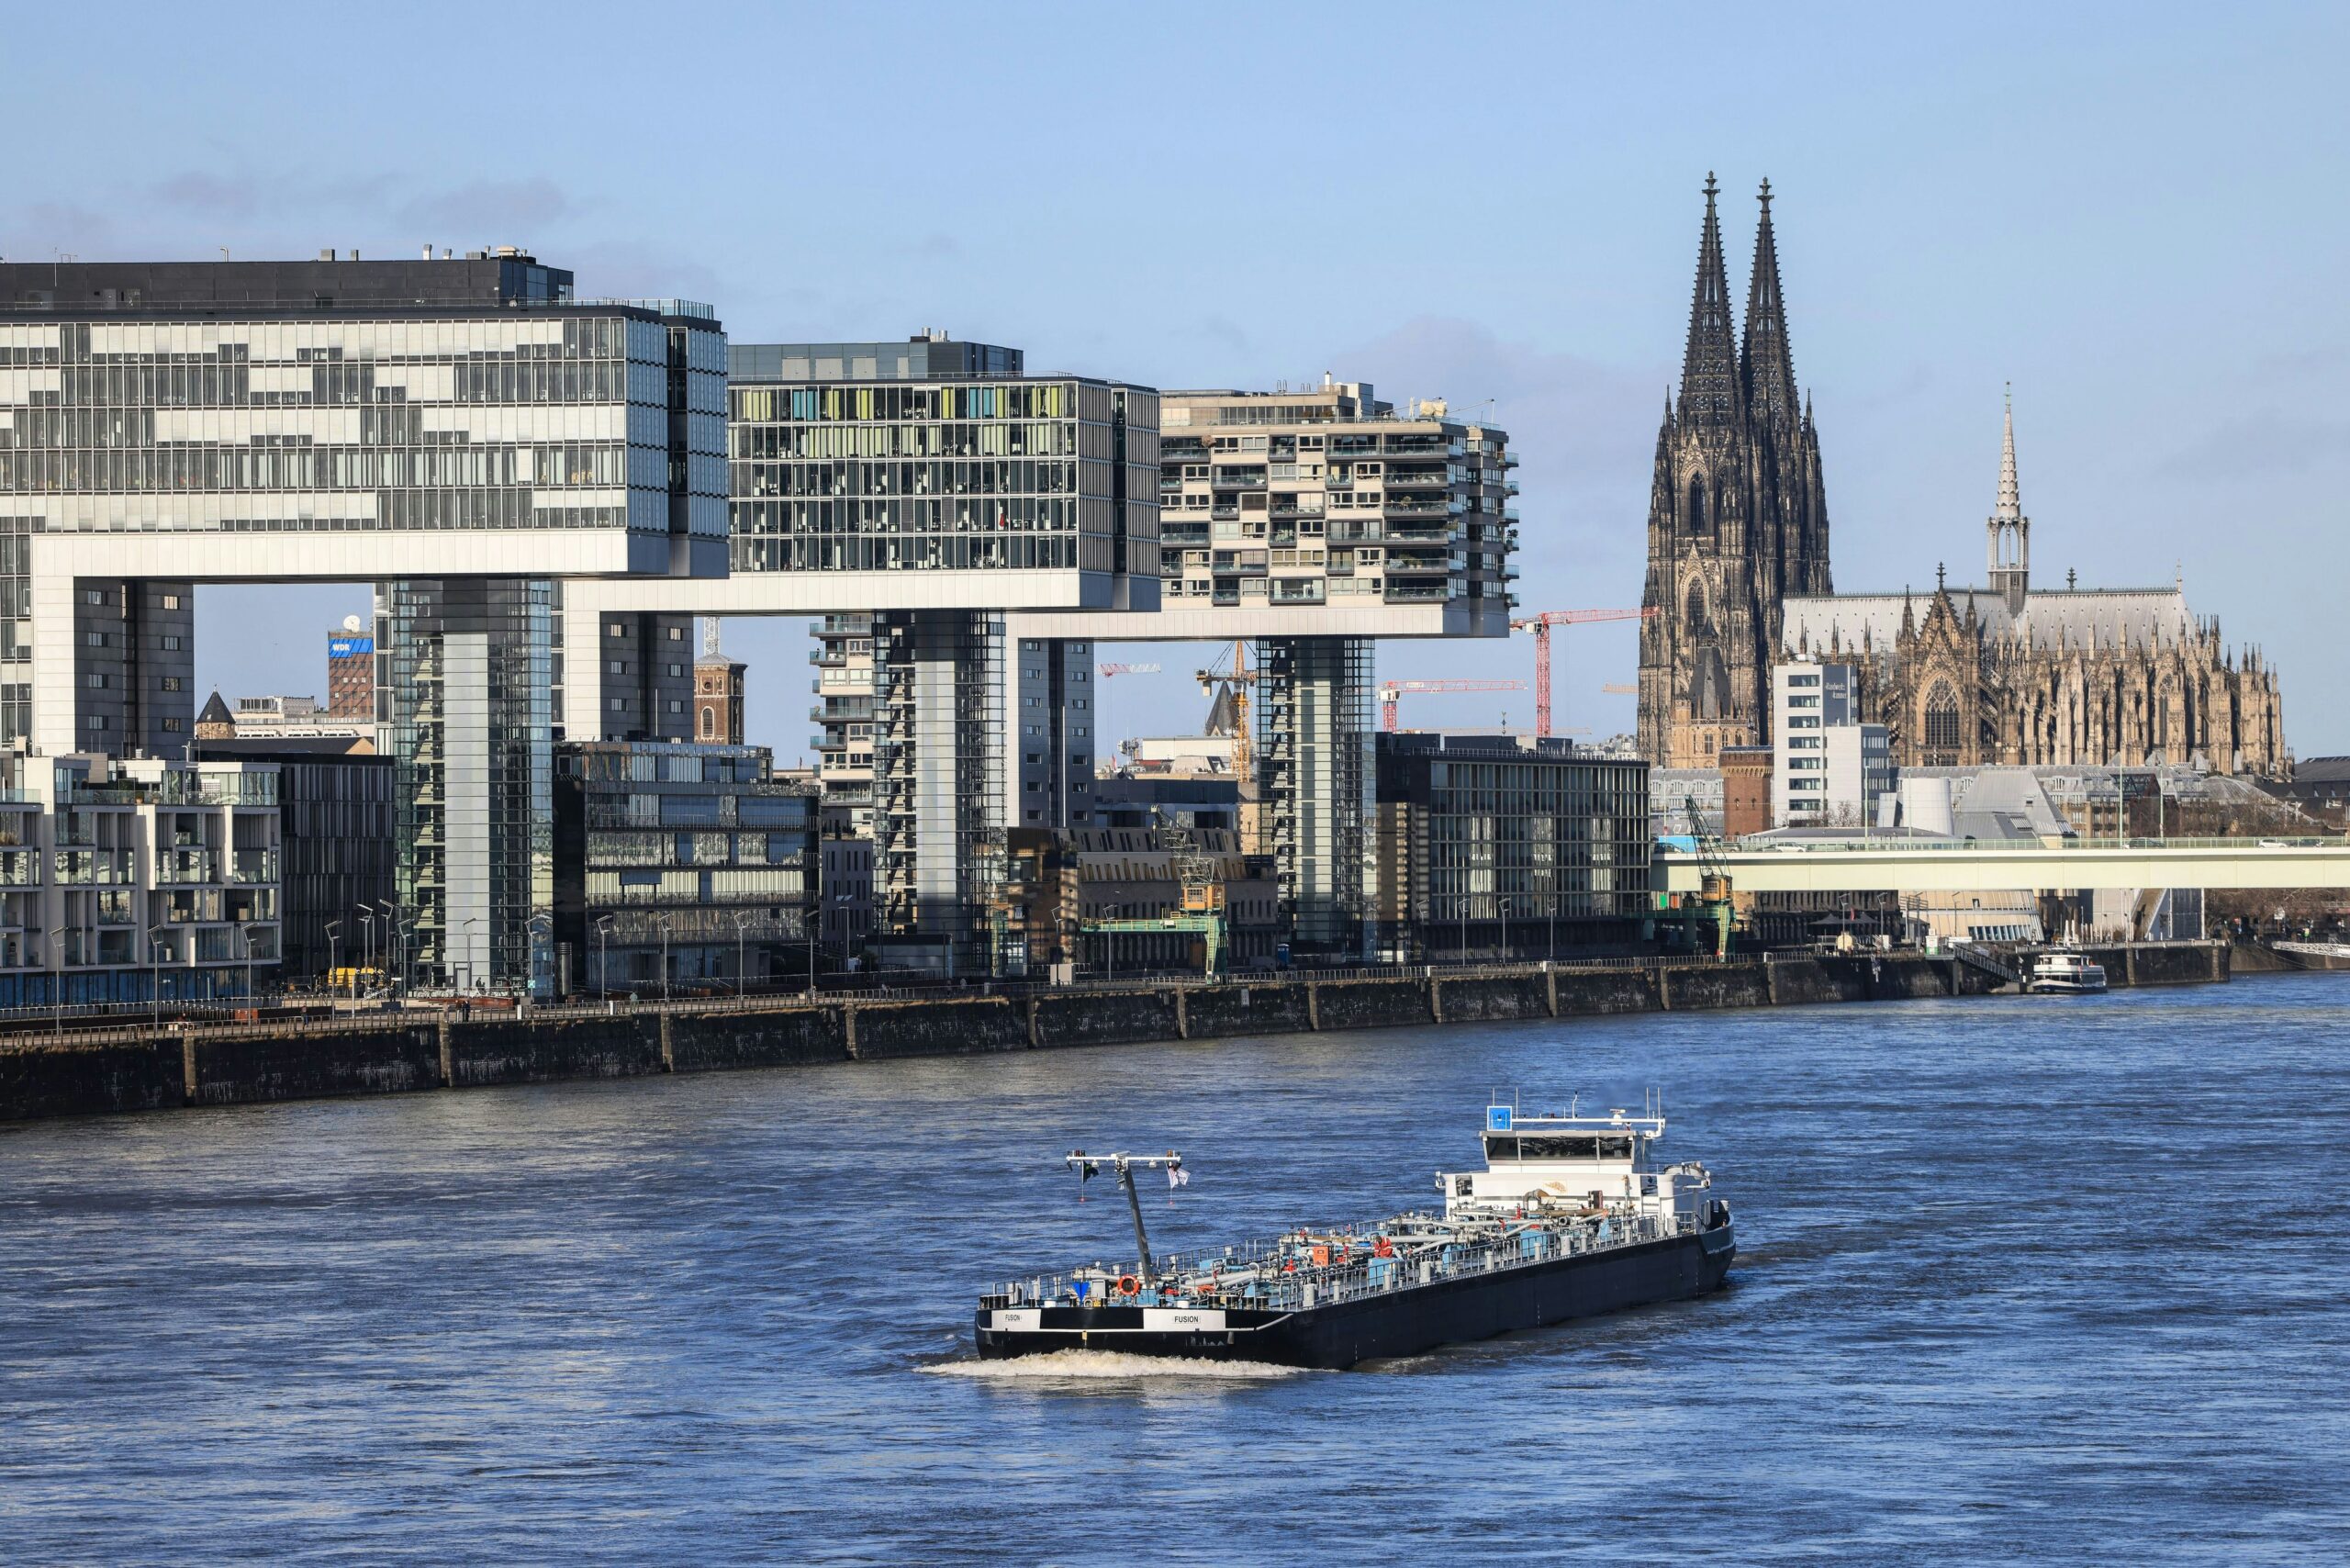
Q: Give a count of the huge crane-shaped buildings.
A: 3